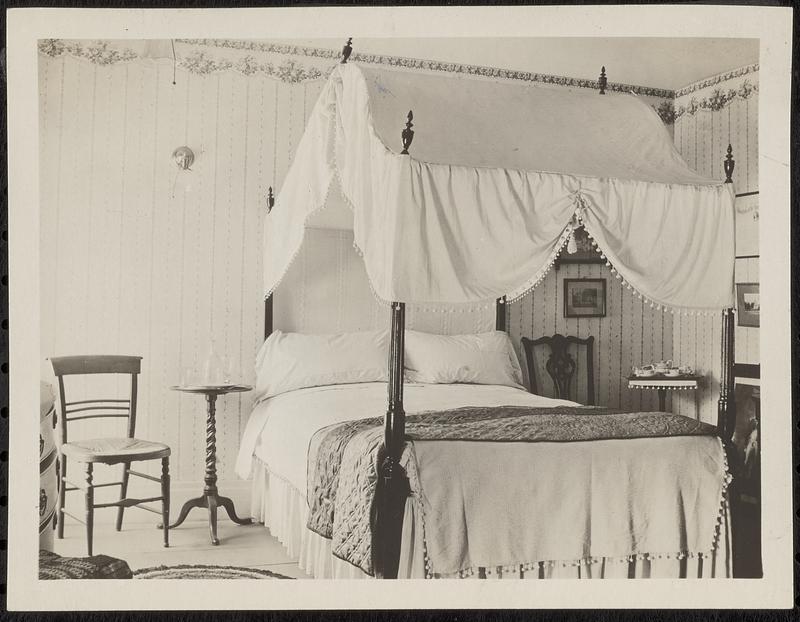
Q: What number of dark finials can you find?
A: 5